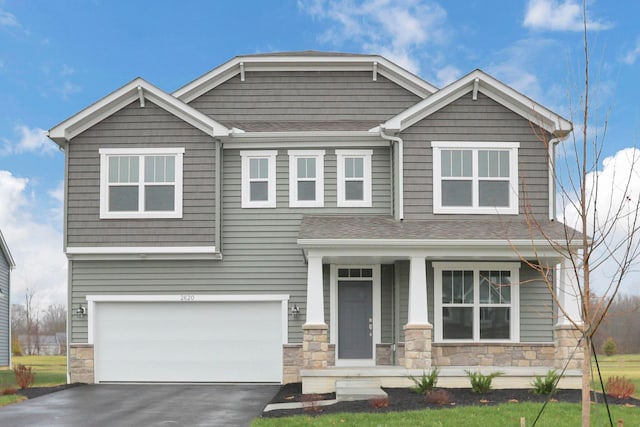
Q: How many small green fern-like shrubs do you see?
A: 3